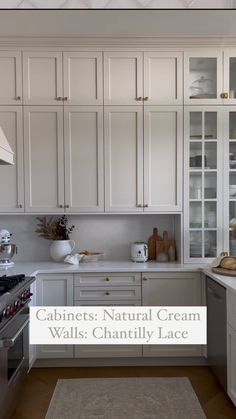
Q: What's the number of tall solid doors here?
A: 5